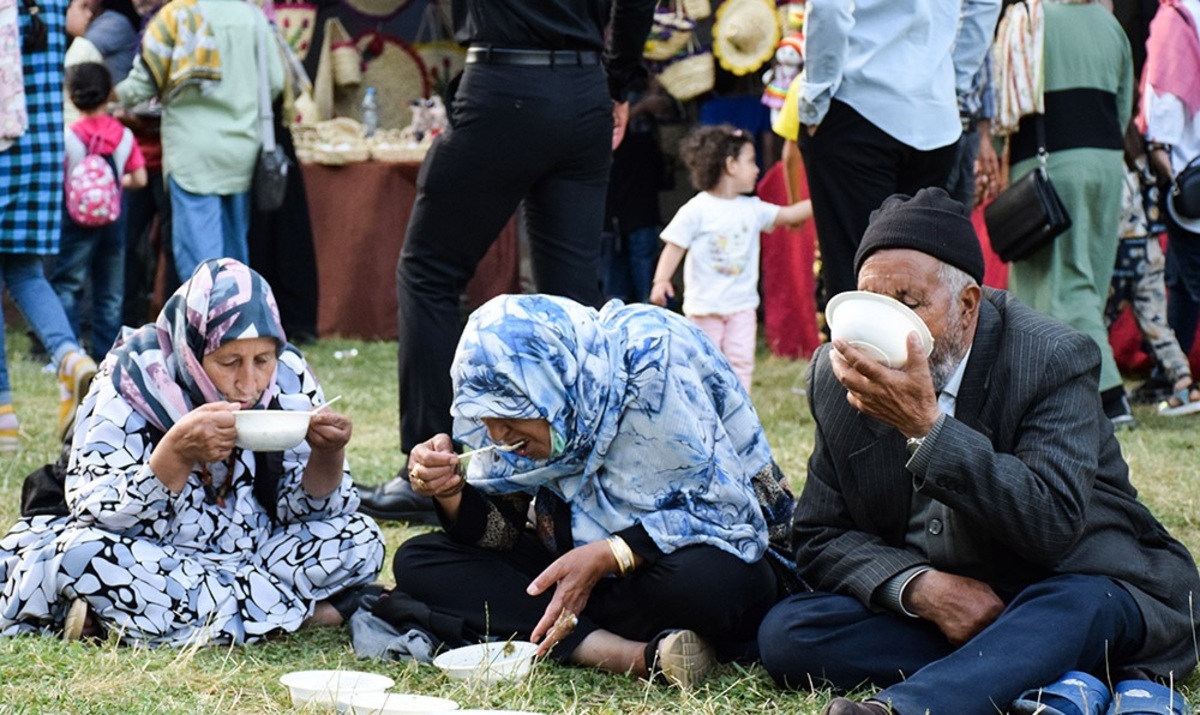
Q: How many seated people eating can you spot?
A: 3